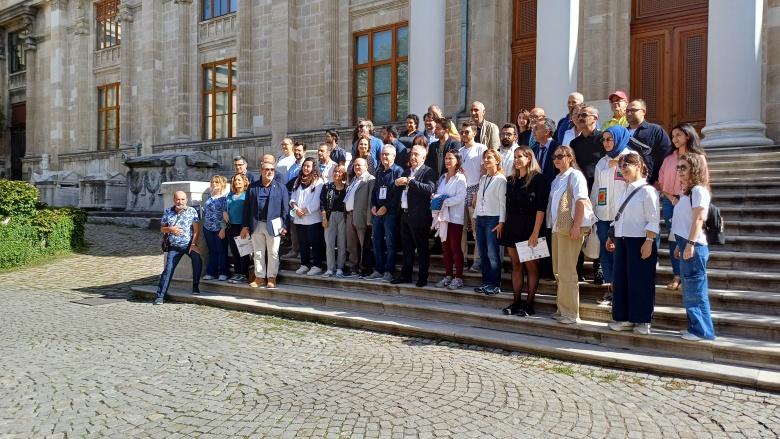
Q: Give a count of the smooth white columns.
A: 3